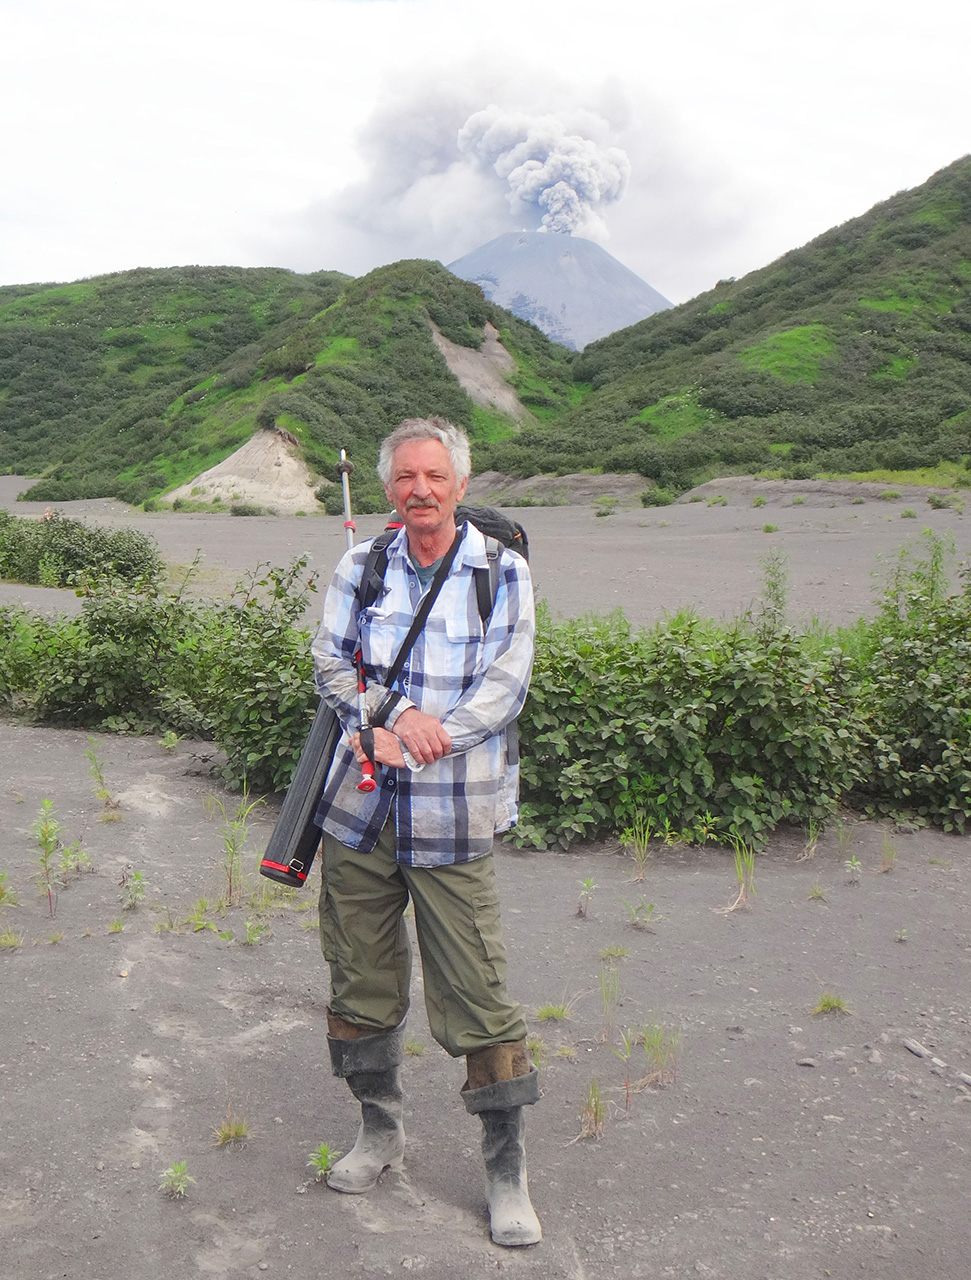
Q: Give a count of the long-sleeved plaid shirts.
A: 1